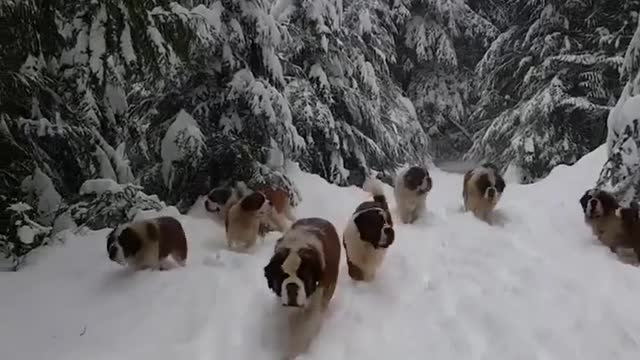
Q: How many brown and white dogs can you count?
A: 8